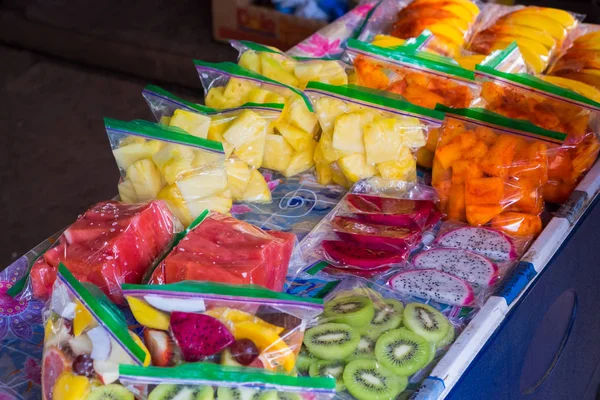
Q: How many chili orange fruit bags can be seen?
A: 3